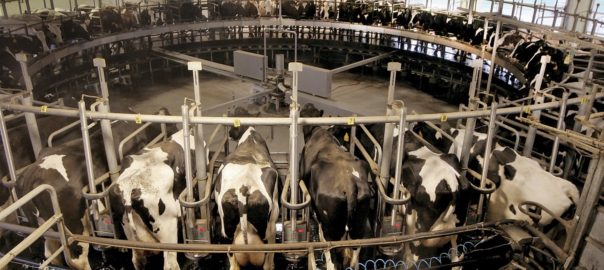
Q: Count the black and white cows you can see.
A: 6